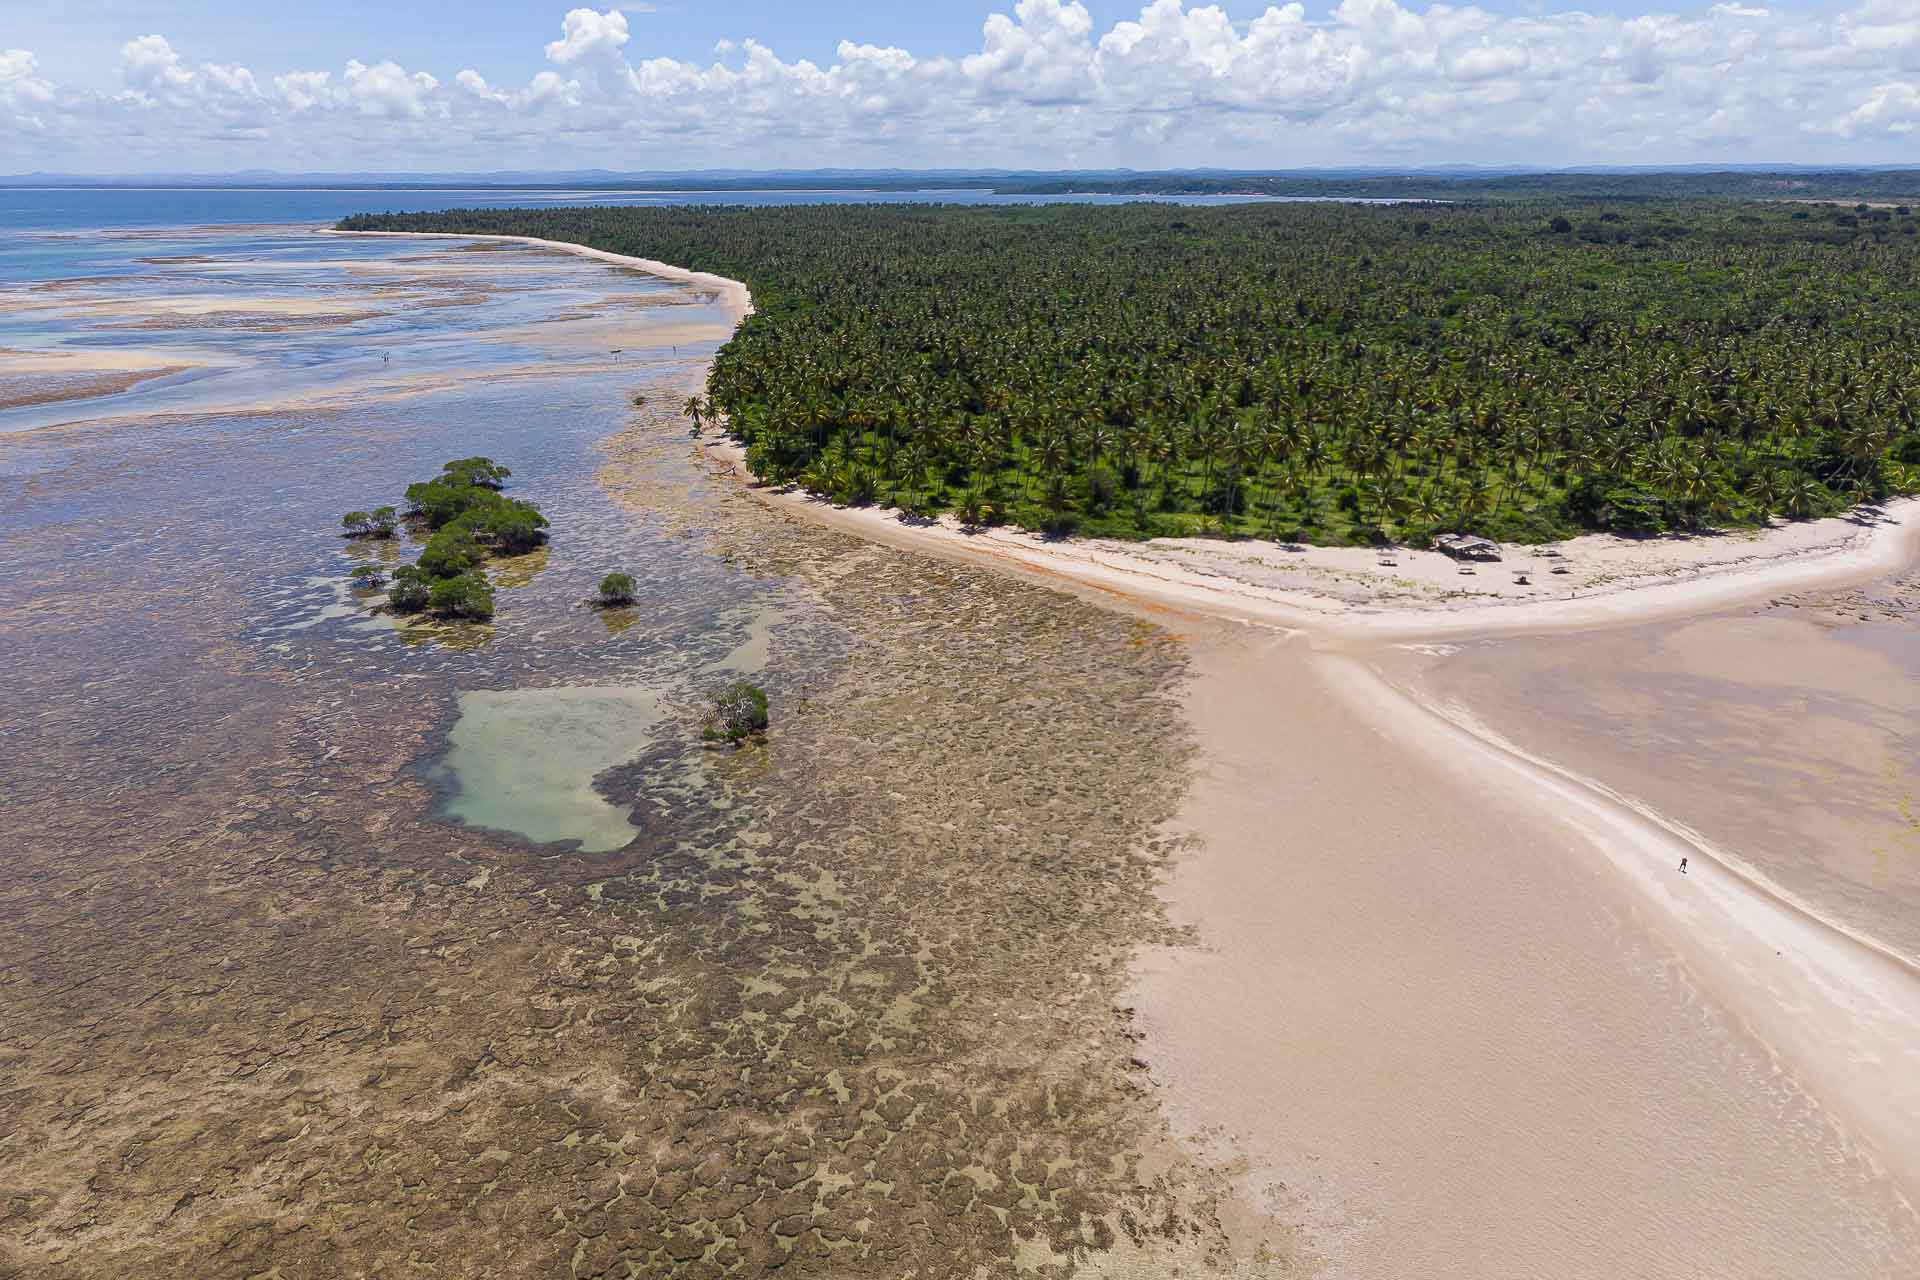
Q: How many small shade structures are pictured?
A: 5